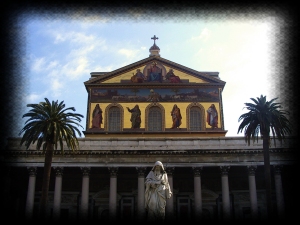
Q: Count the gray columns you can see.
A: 10